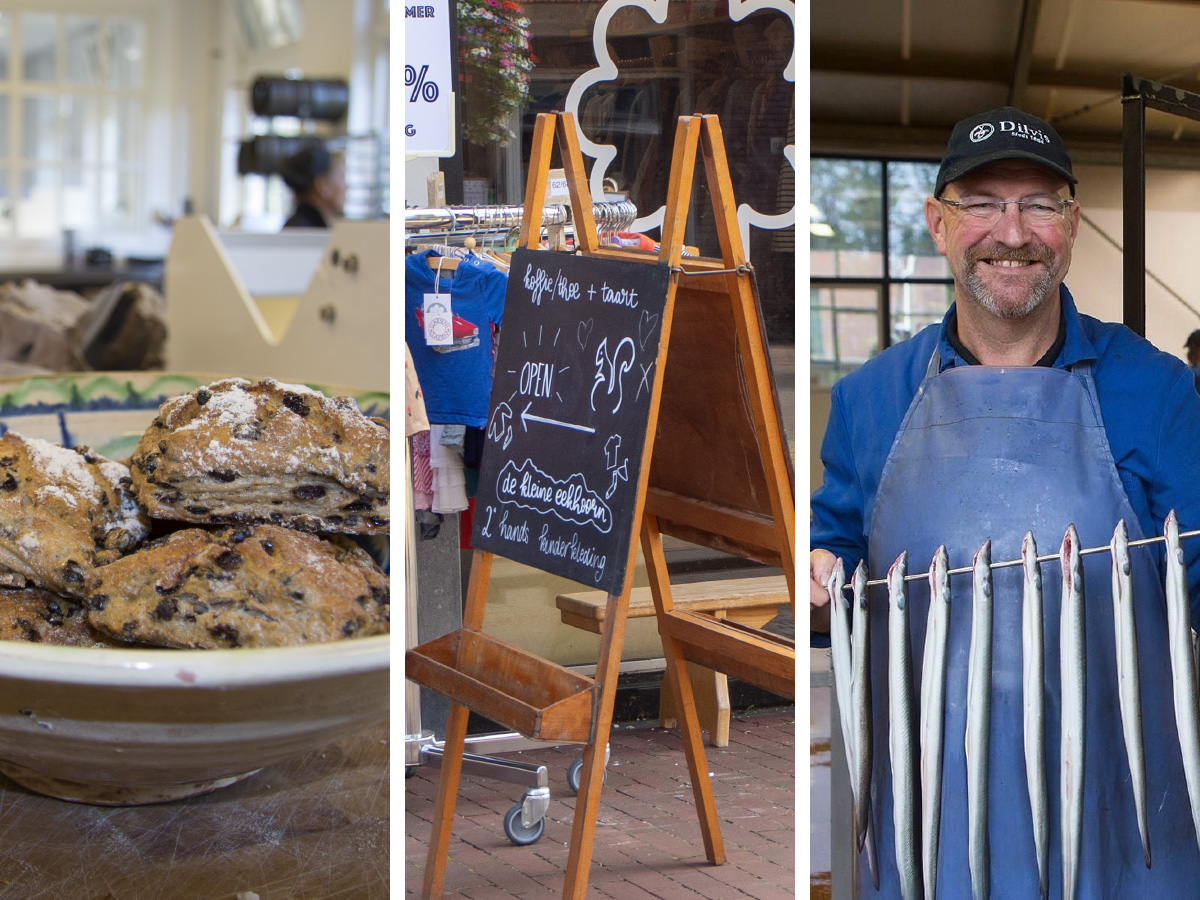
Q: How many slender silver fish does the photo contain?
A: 9